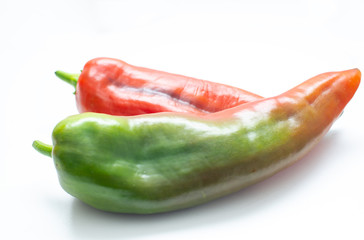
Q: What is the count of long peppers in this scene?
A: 2